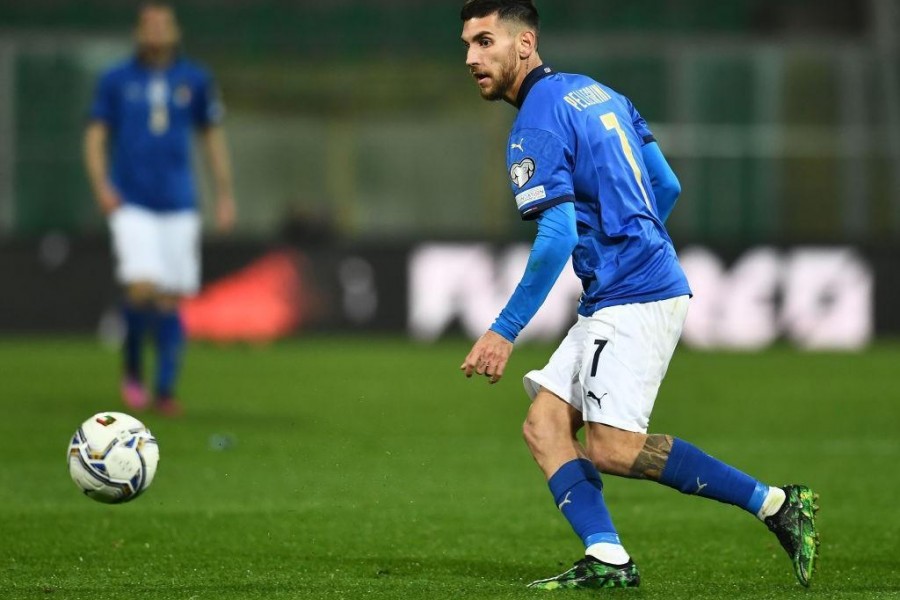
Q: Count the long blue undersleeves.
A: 2